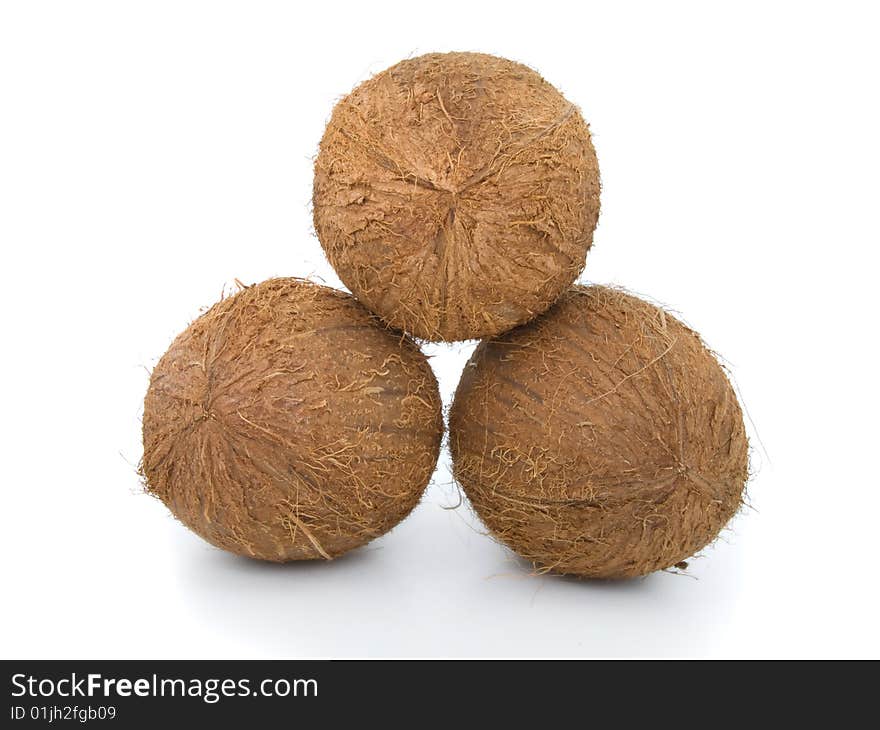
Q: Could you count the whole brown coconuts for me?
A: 3